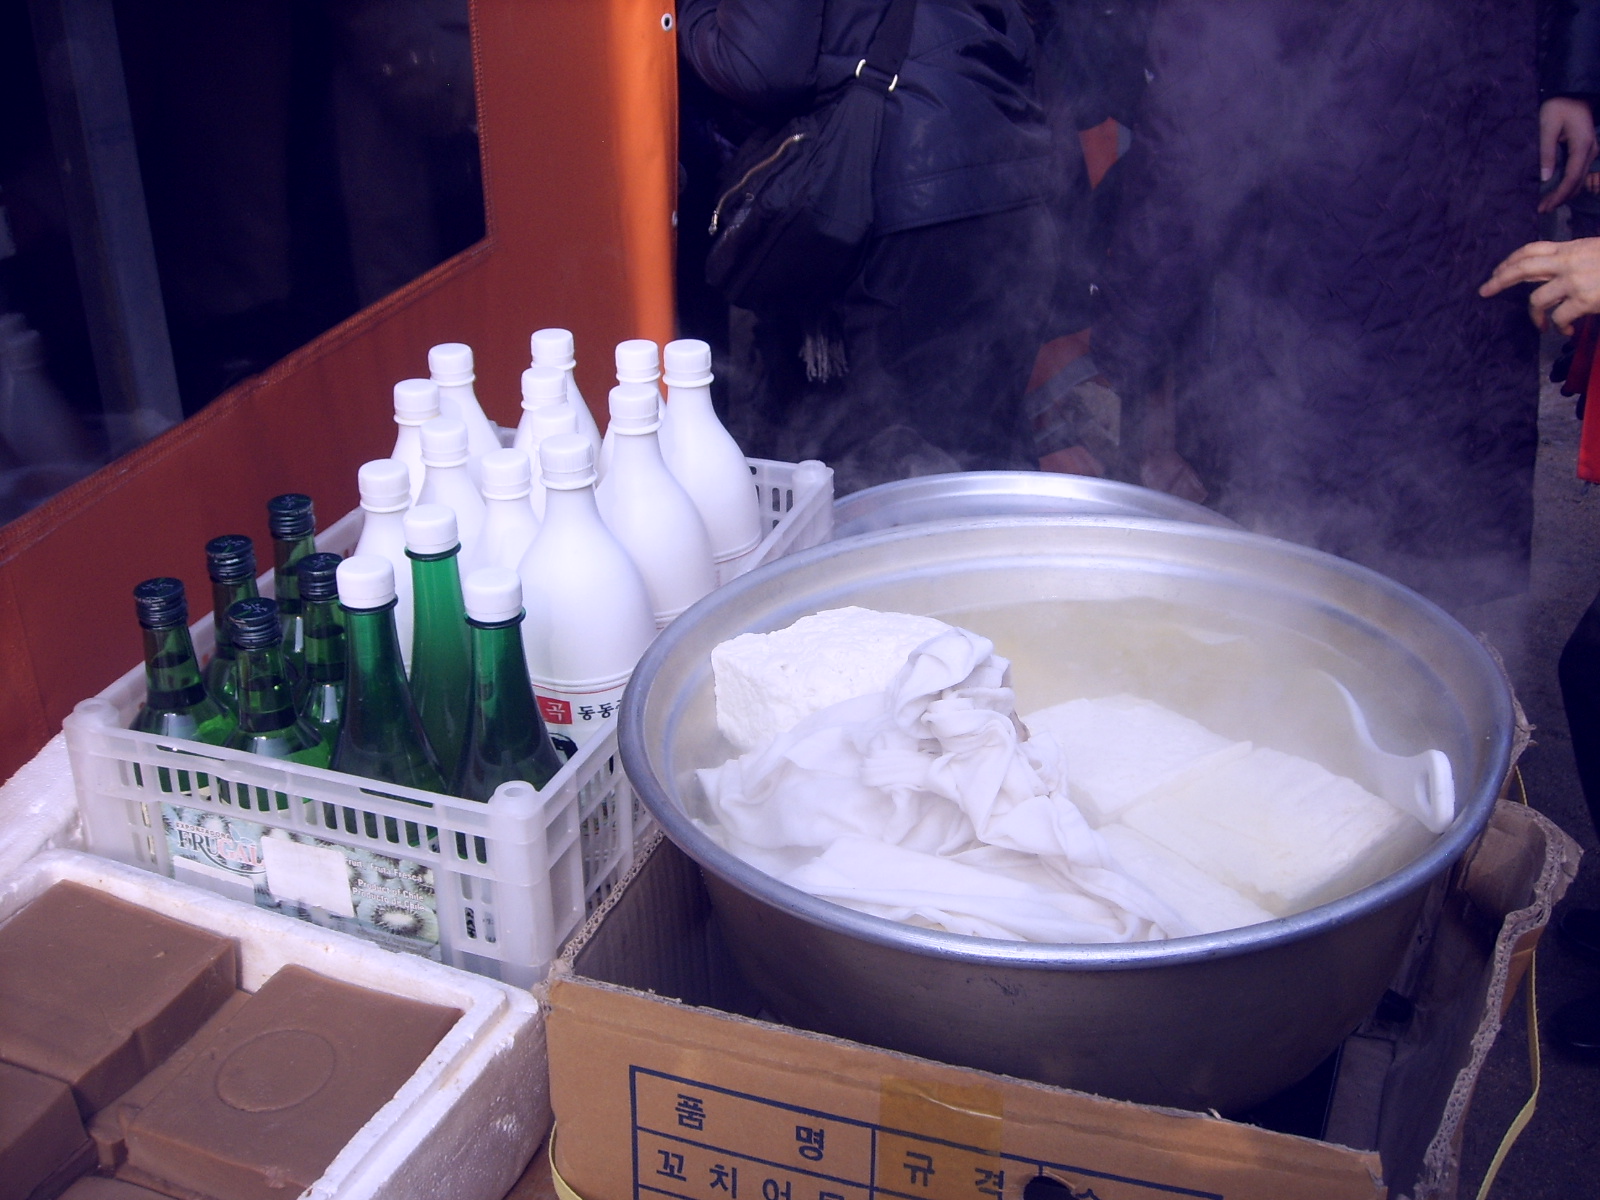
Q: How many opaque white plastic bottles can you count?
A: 12